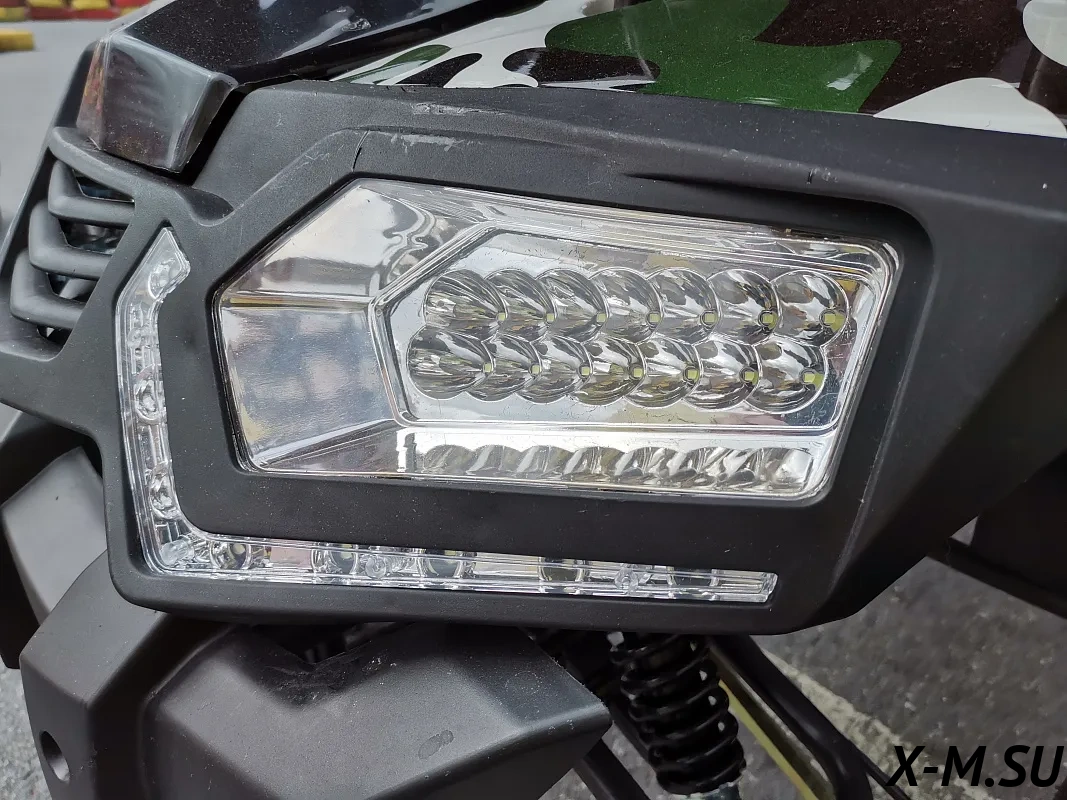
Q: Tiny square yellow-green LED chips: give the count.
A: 14